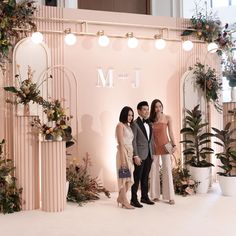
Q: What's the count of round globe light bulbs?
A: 7